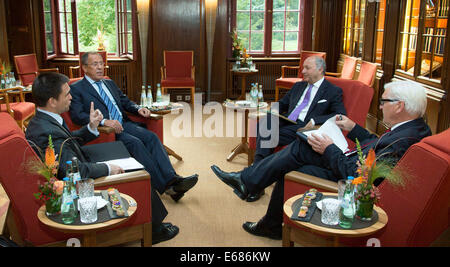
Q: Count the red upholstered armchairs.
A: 11